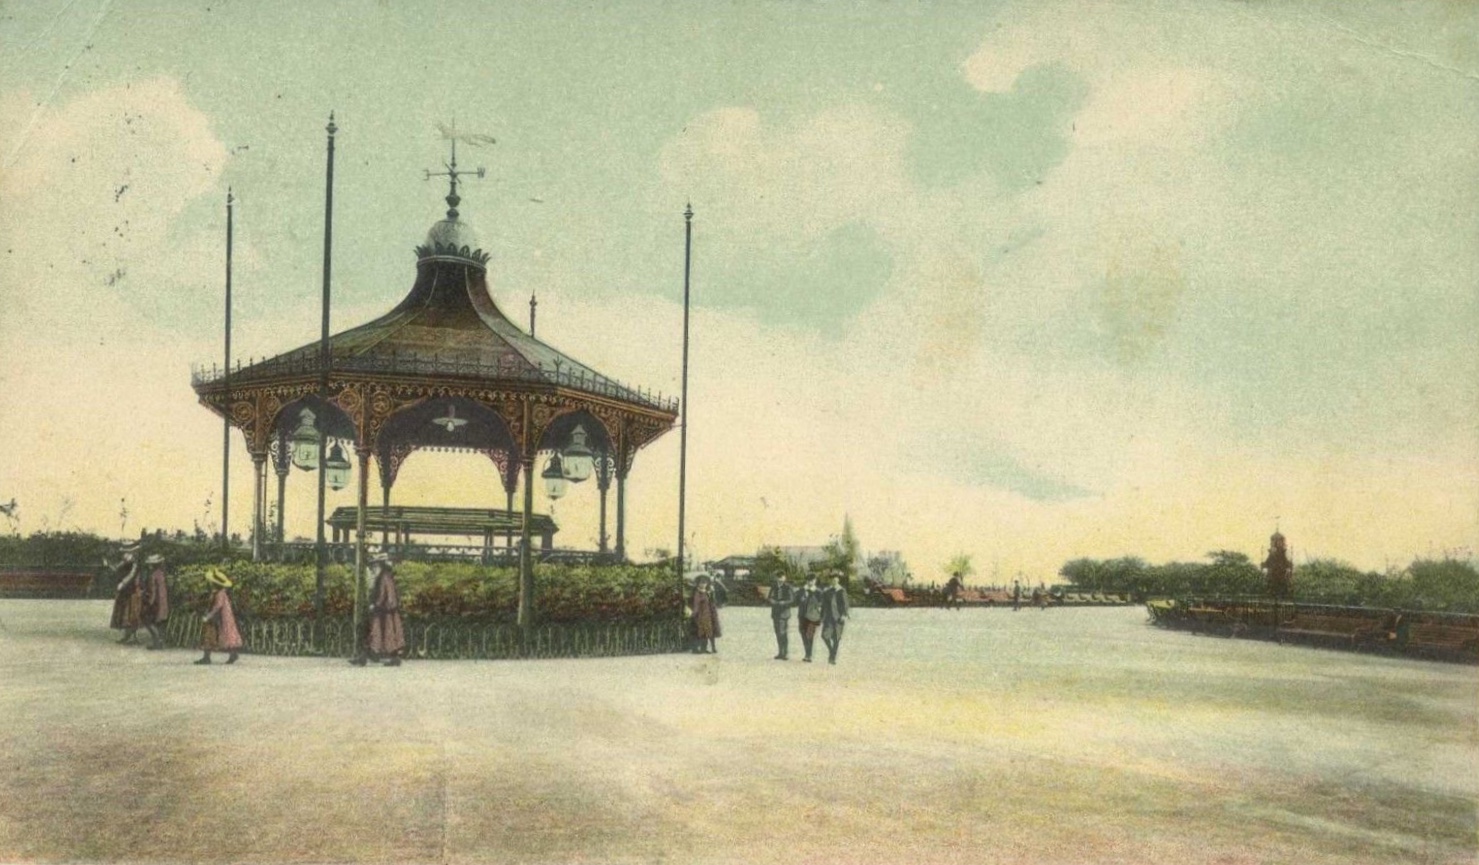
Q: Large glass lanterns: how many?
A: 4